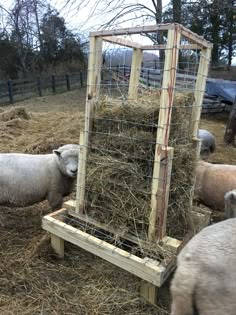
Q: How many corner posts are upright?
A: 4